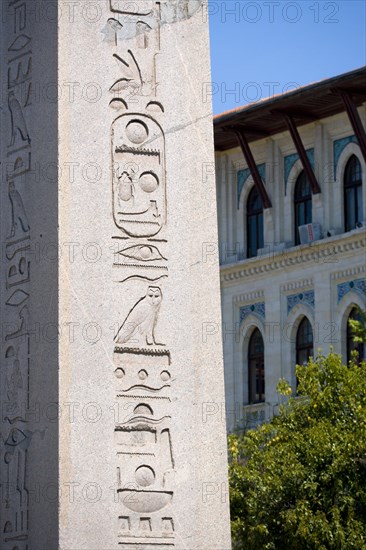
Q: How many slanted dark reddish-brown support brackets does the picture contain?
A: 3